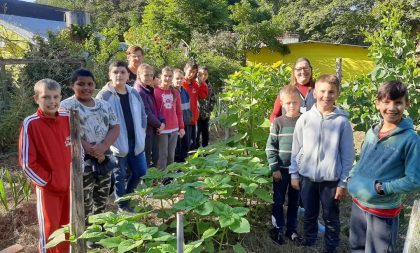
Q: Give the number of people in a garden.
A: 13